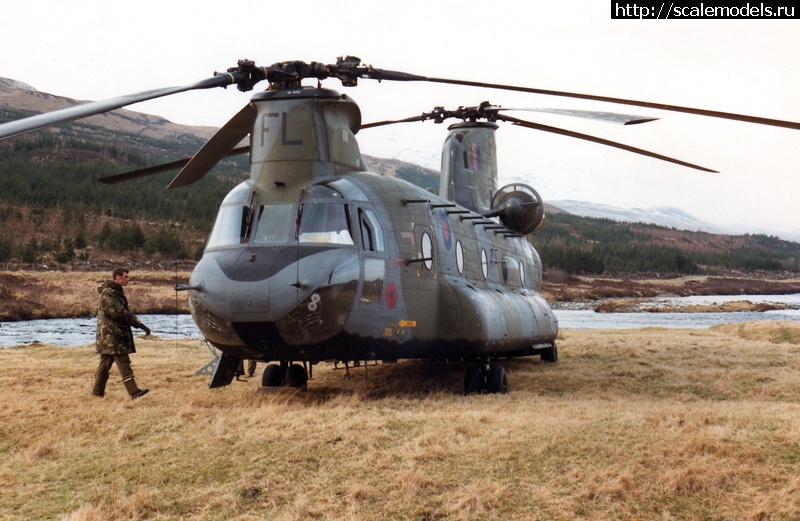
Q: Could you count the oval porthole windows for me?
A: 4